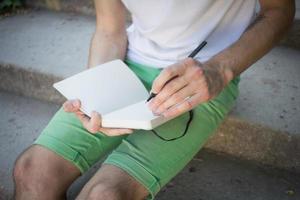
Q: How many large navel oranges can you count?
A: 0